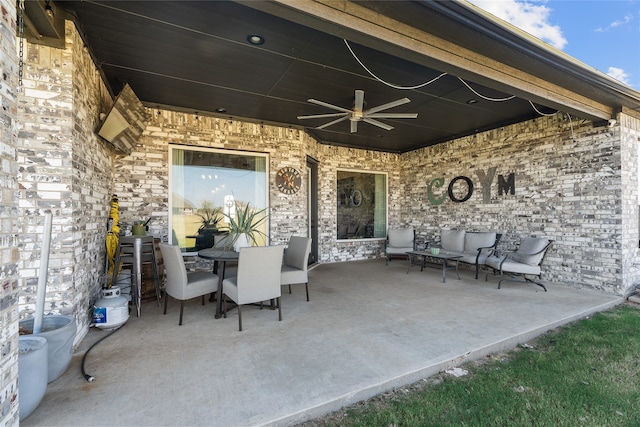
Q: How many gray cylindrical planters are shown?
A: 2